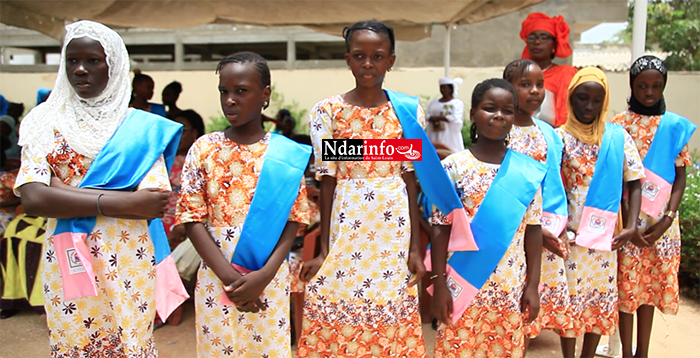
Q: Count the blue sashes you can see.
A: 7